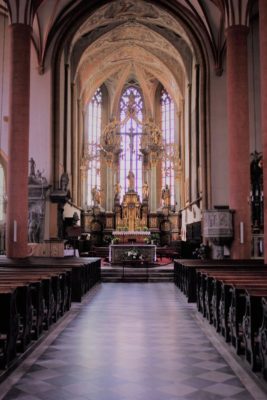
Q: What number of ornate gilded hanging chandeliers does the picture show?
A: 2